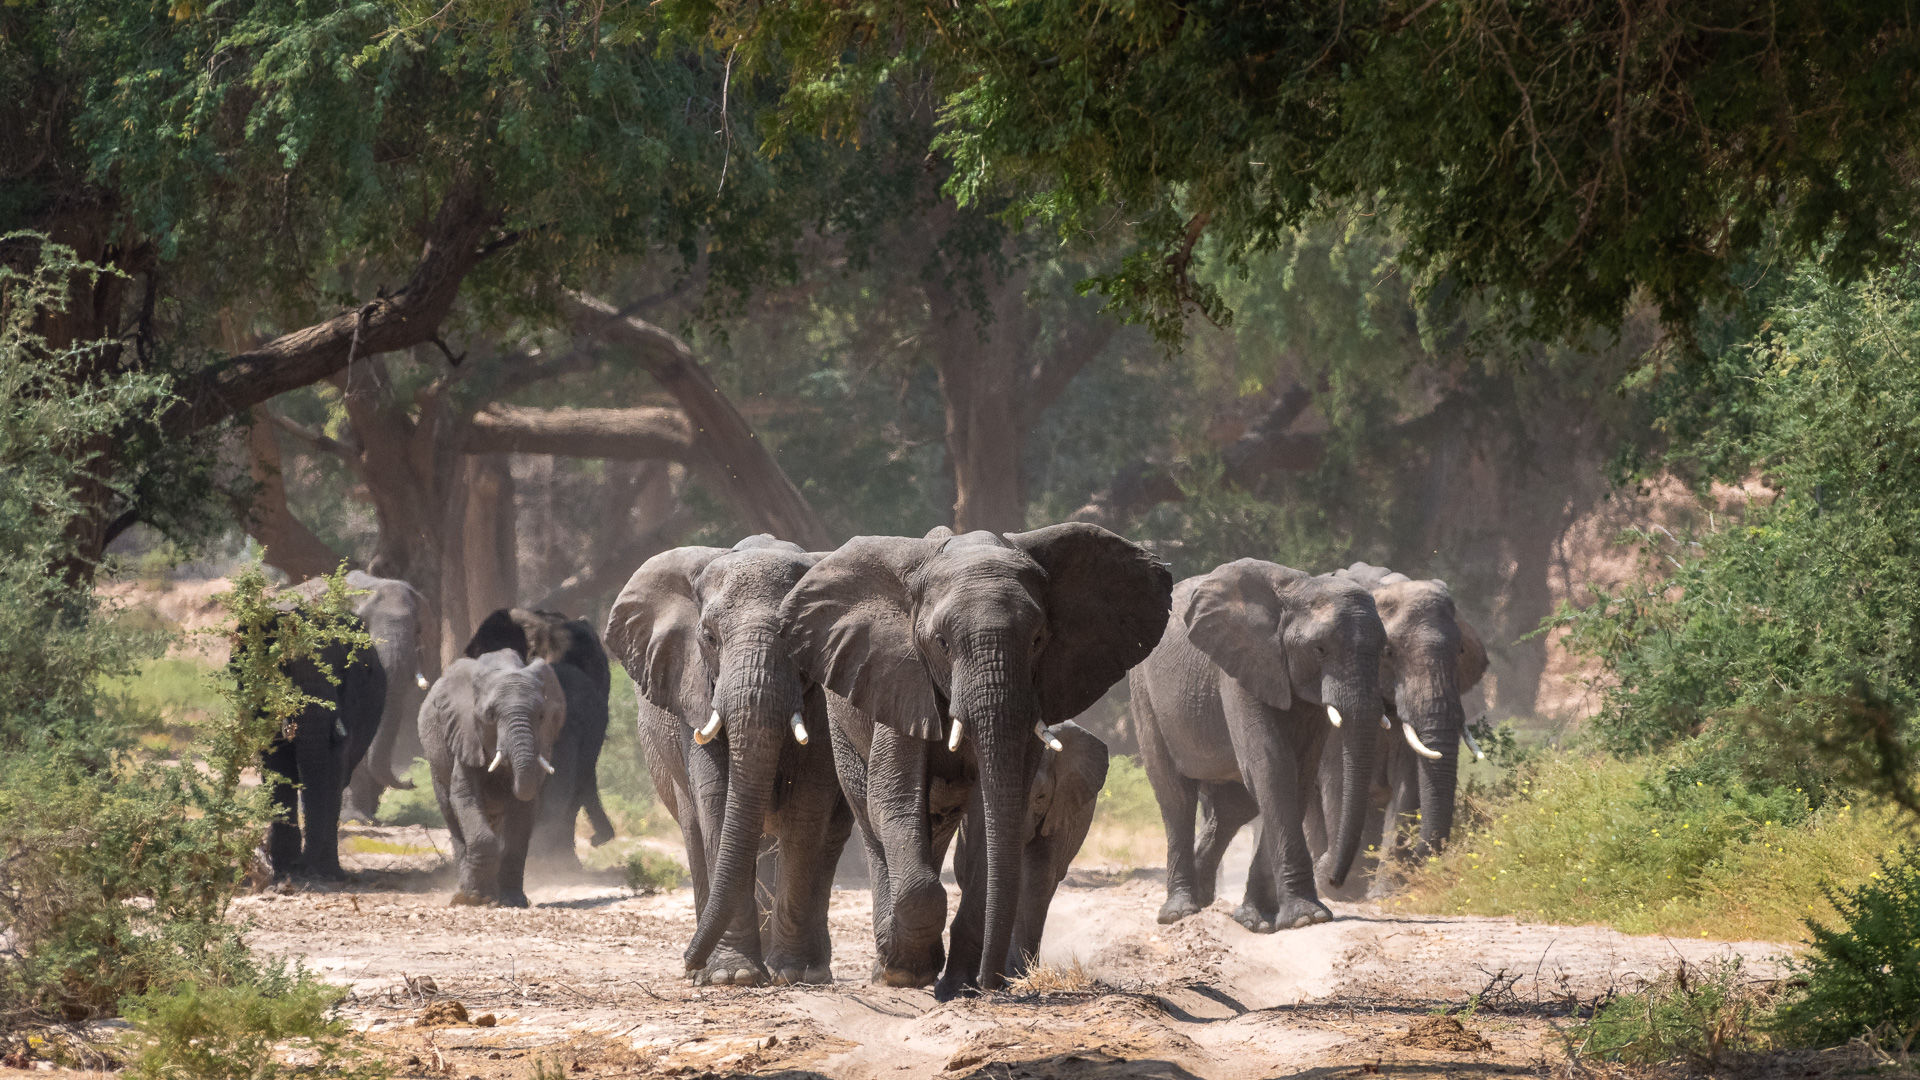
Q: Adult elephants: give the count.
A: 7